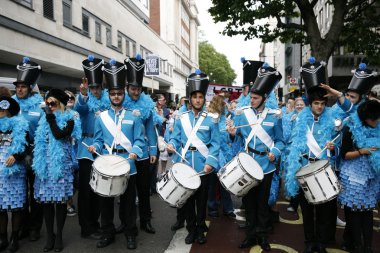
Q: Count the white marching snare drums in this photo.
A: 4